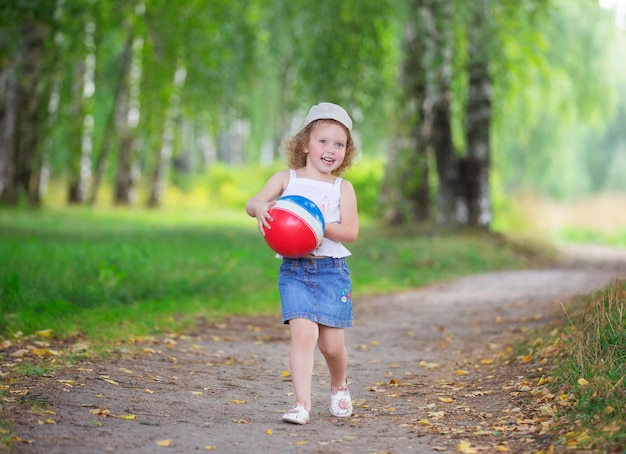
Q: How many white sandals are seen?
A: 2